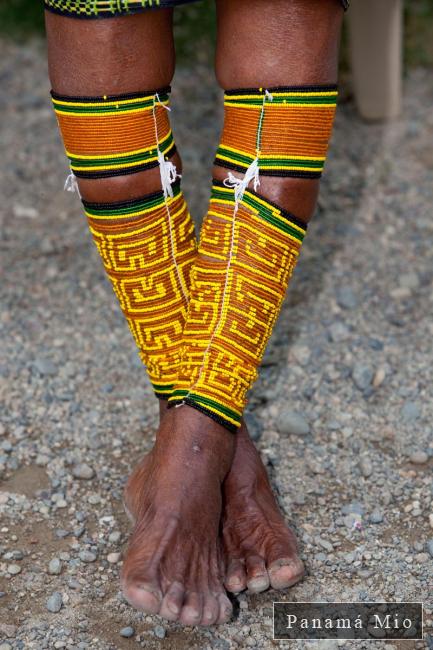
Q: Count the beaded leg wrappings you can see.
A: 4